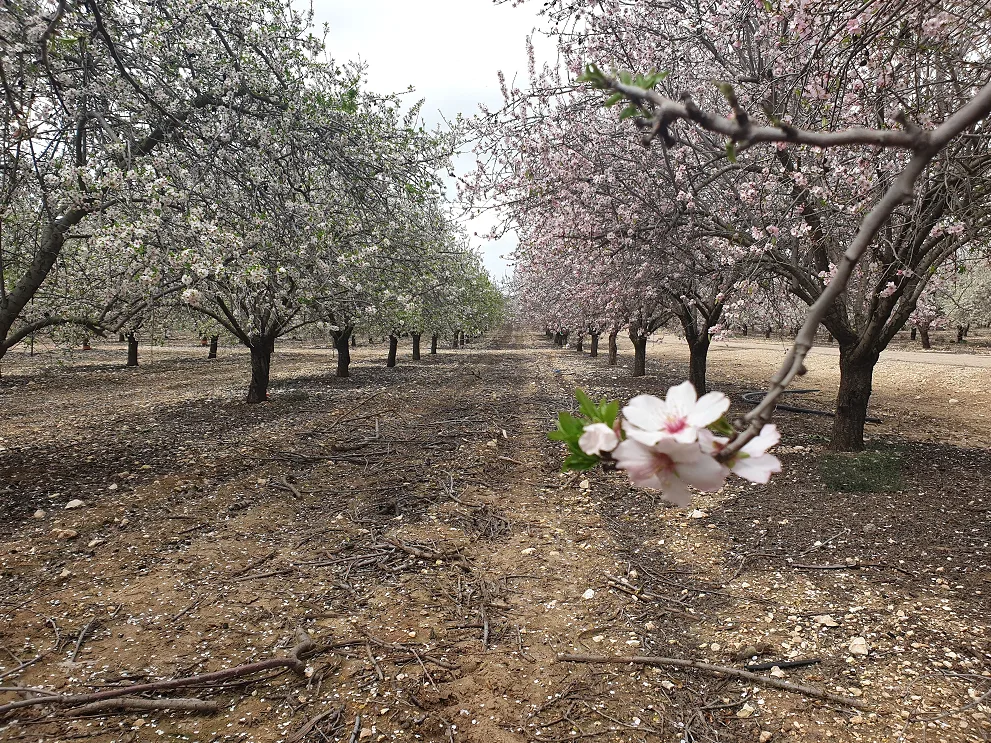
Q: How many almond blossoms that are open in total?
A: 3